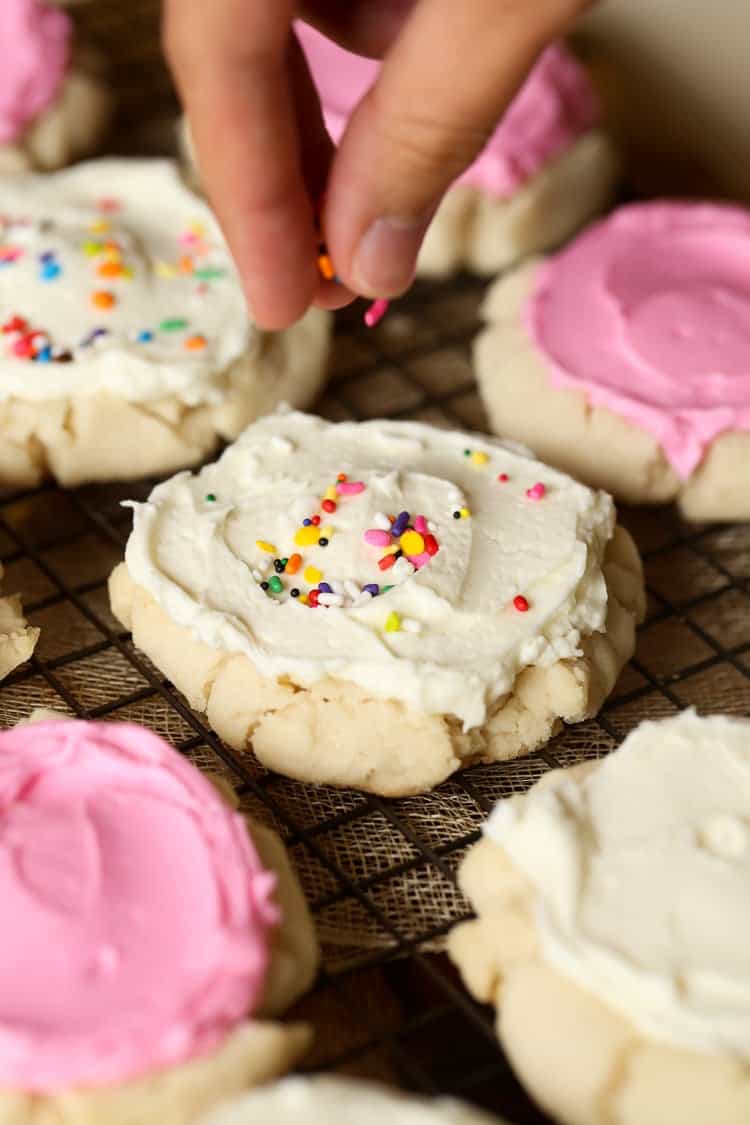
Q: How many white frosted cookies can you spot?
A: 4